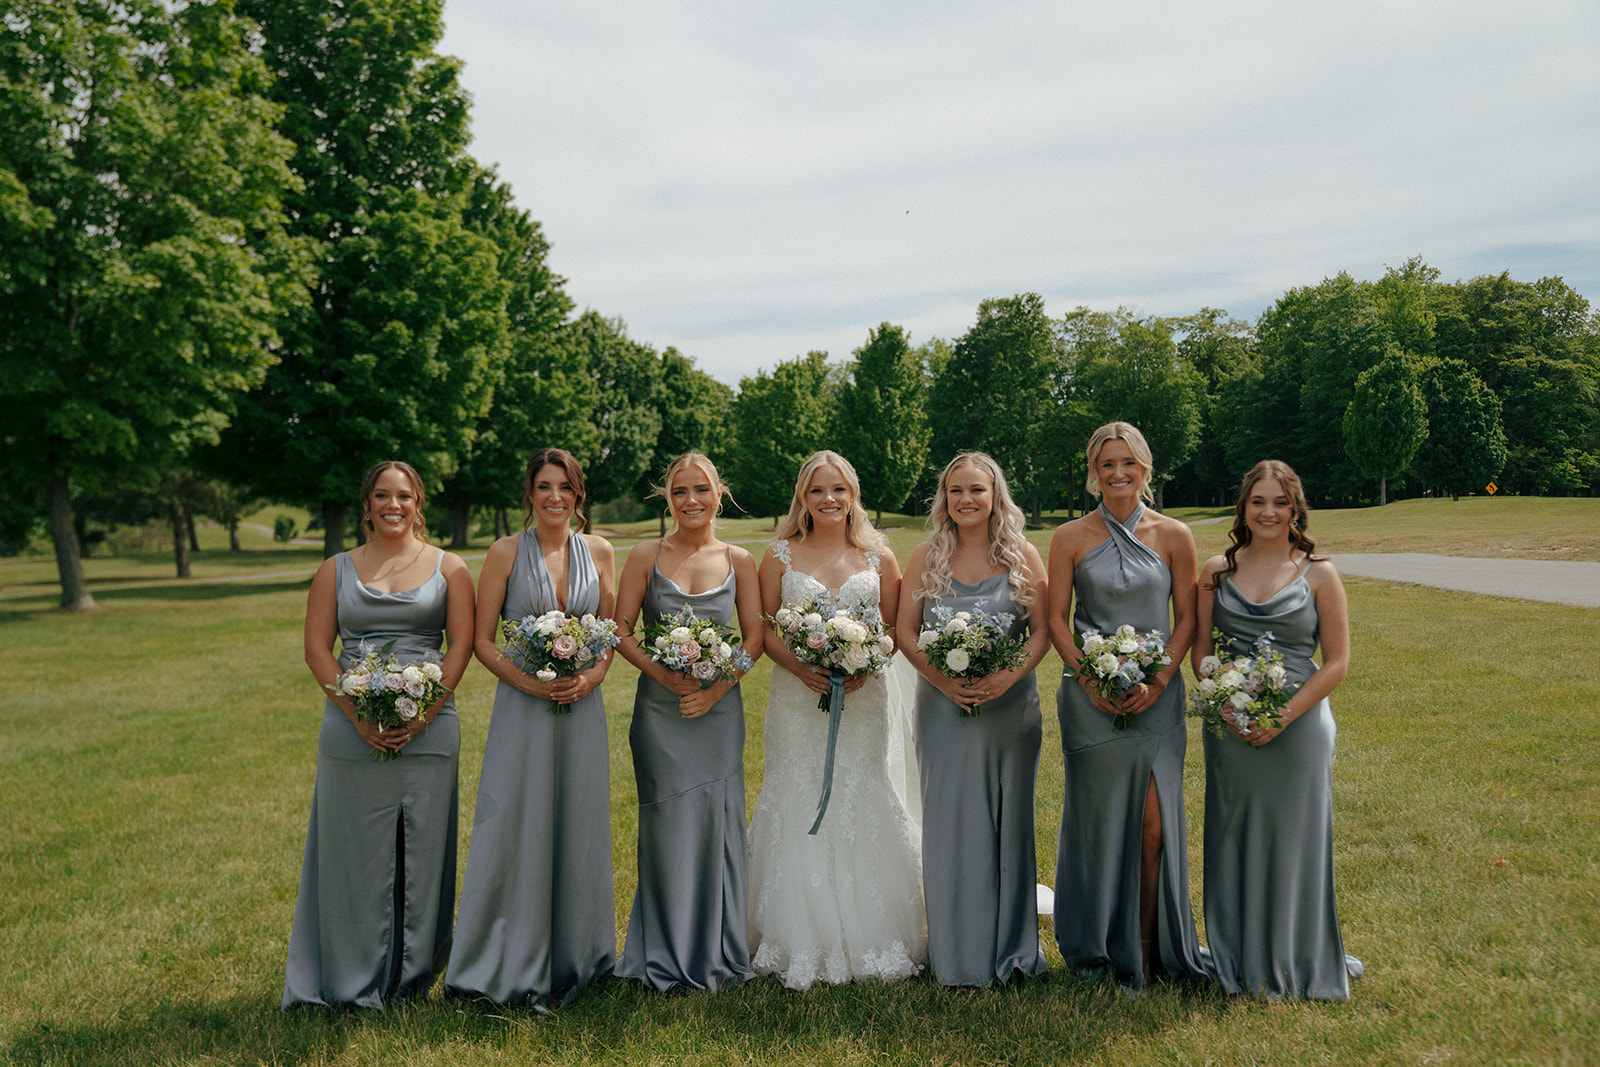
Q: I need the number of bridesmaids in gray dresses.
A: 6